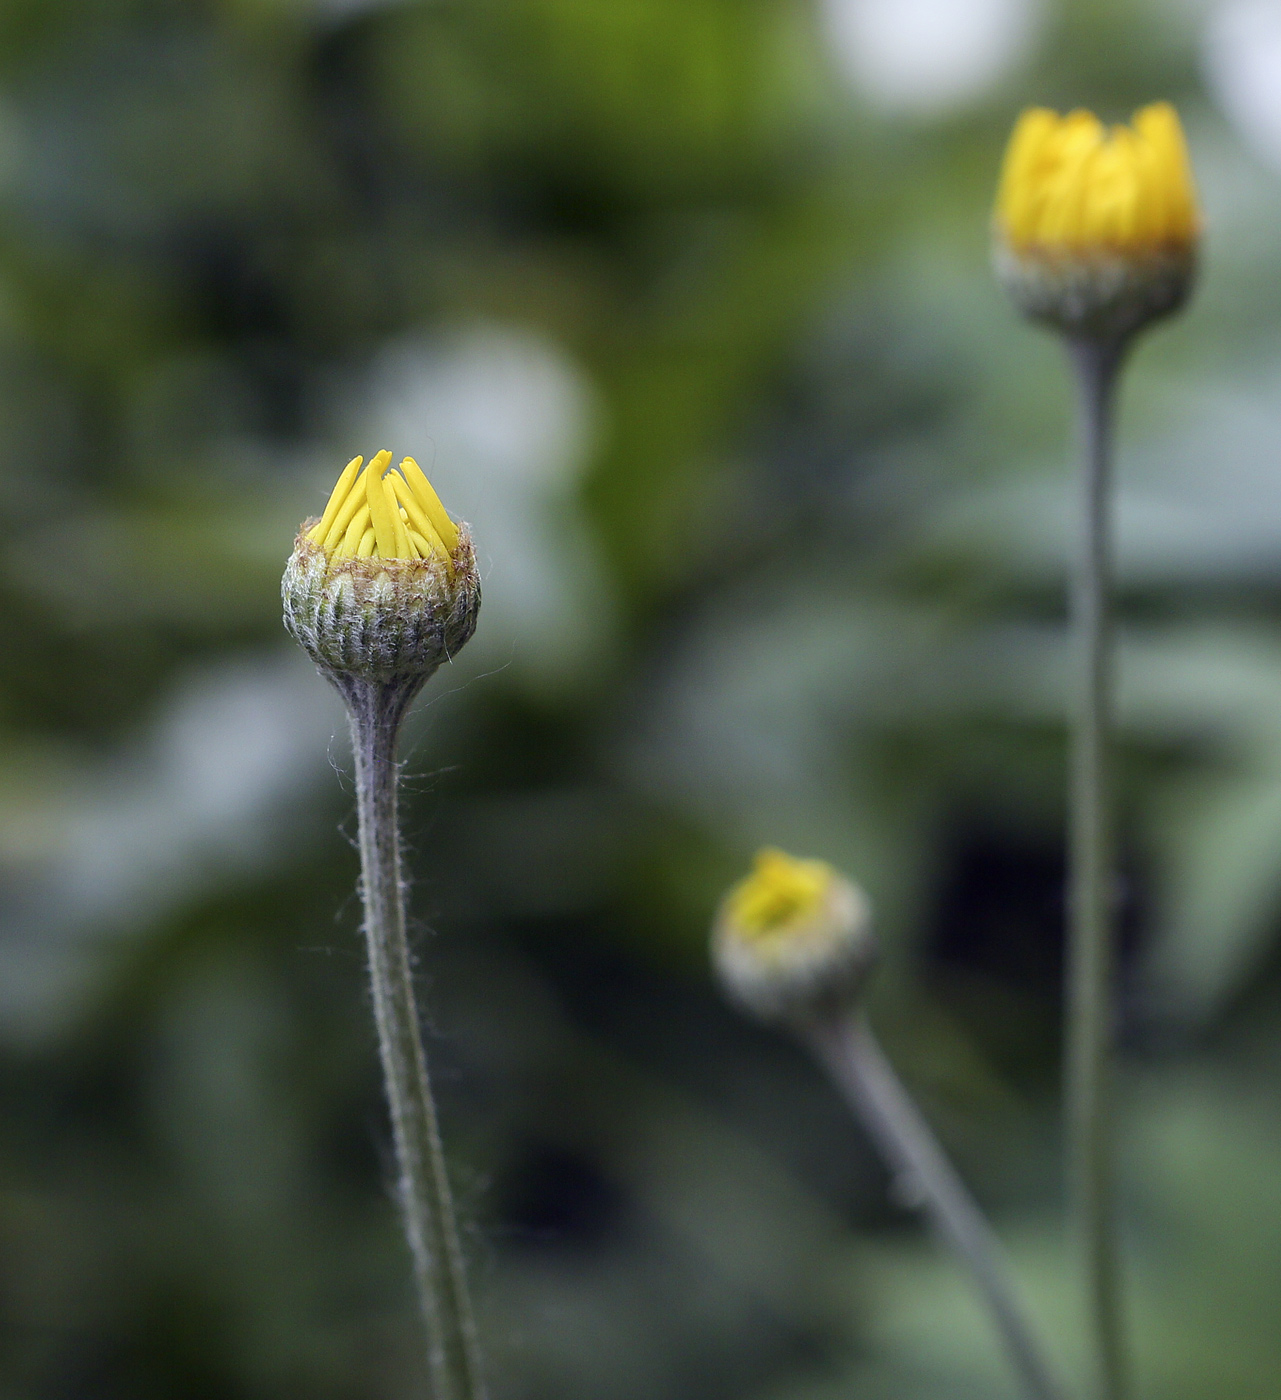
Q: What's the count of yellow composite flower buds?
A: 3